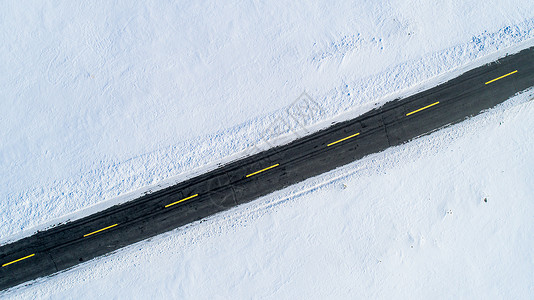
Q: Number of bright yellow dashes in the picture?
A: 7